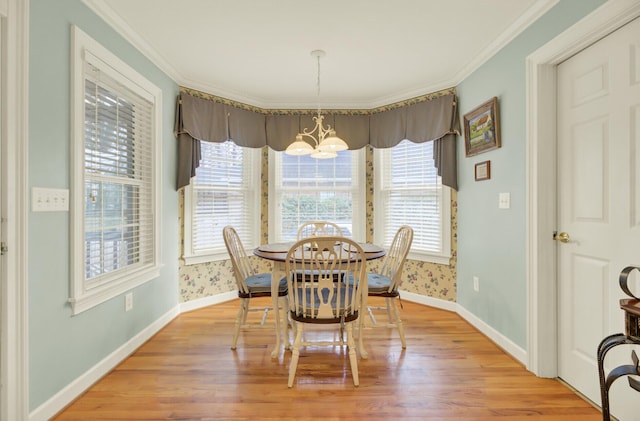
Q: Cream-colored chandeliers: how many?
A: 1